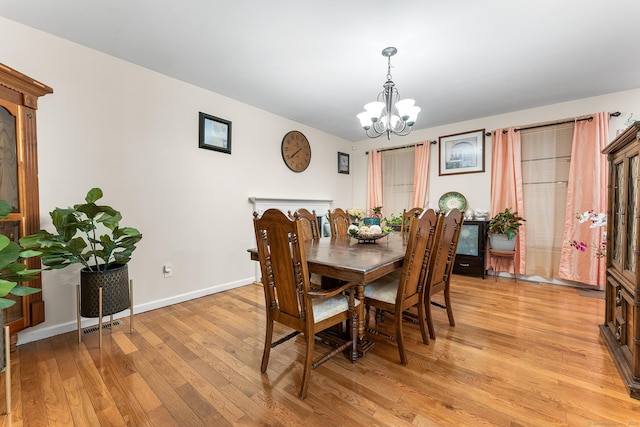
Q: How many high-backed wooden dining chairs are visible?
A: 6